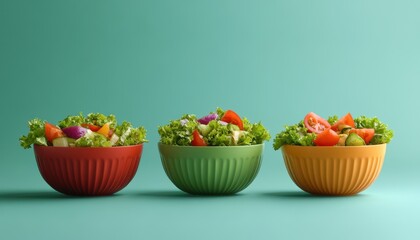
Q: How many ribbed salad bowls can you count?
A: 3